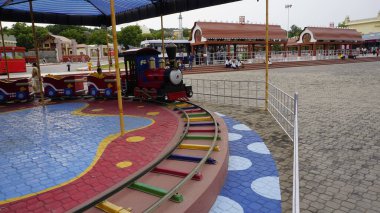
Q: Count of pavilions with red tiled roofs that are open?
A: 2